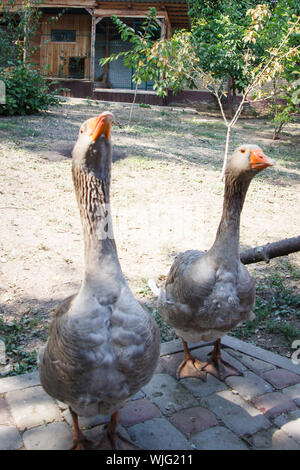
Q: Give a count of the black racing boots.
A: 0